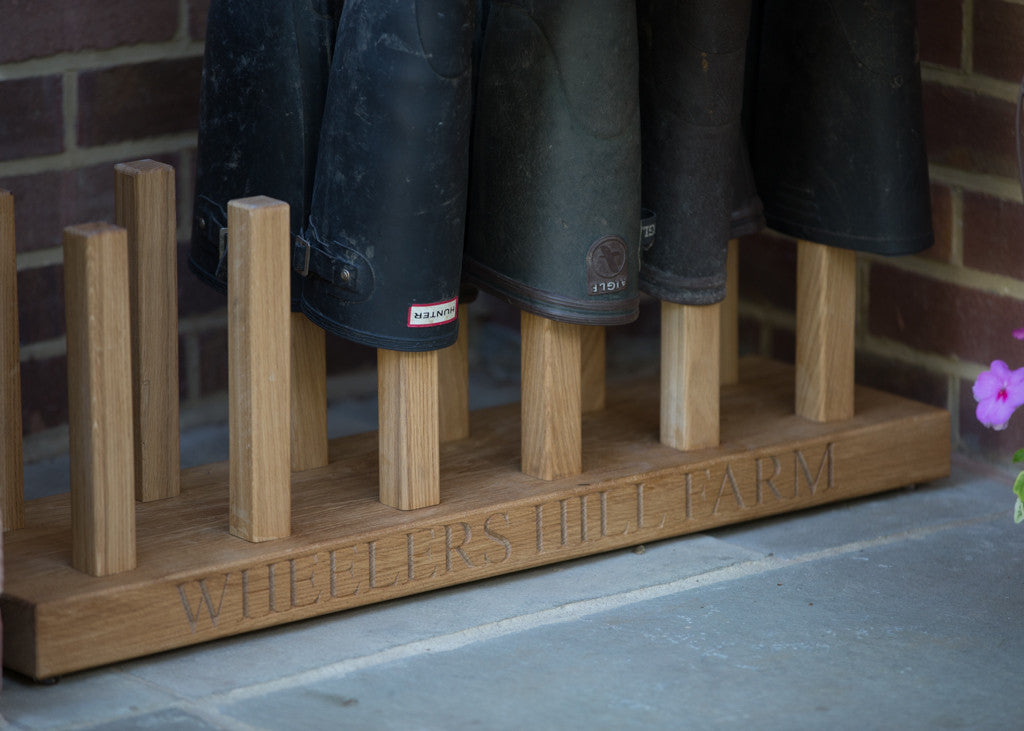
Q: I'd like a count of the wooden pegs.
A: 12